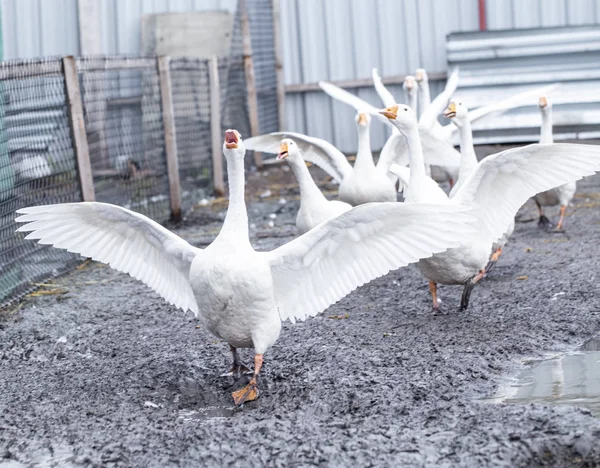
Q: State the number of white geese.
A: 8